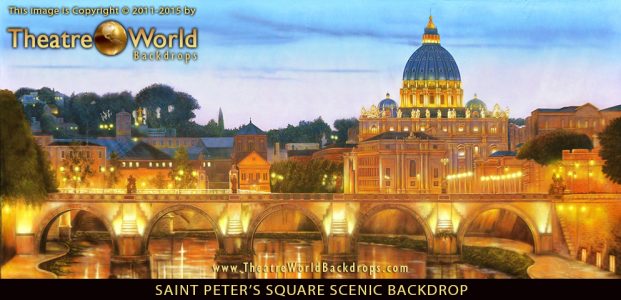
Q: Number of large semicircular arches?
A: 5